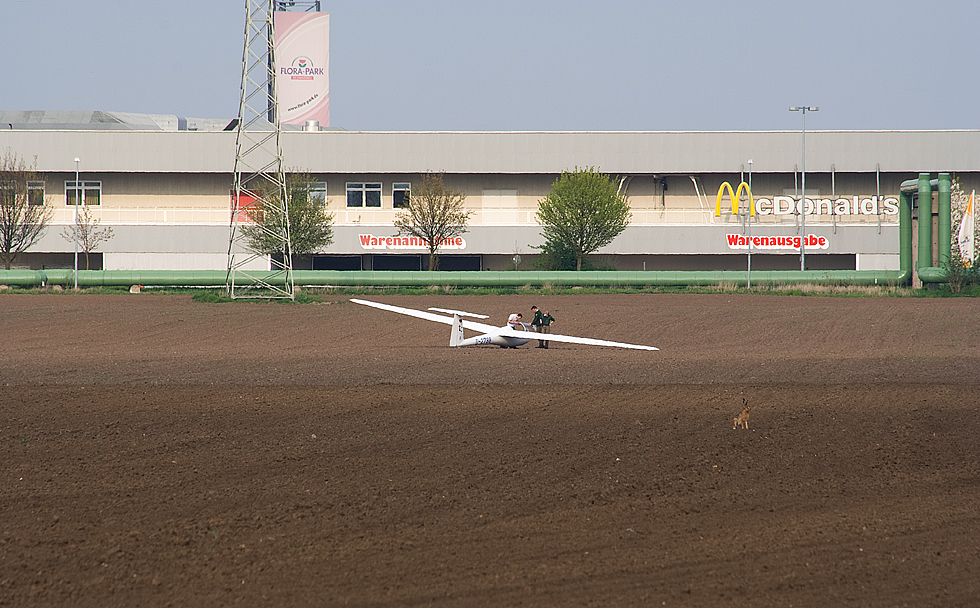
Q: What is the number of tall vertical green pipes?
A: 3